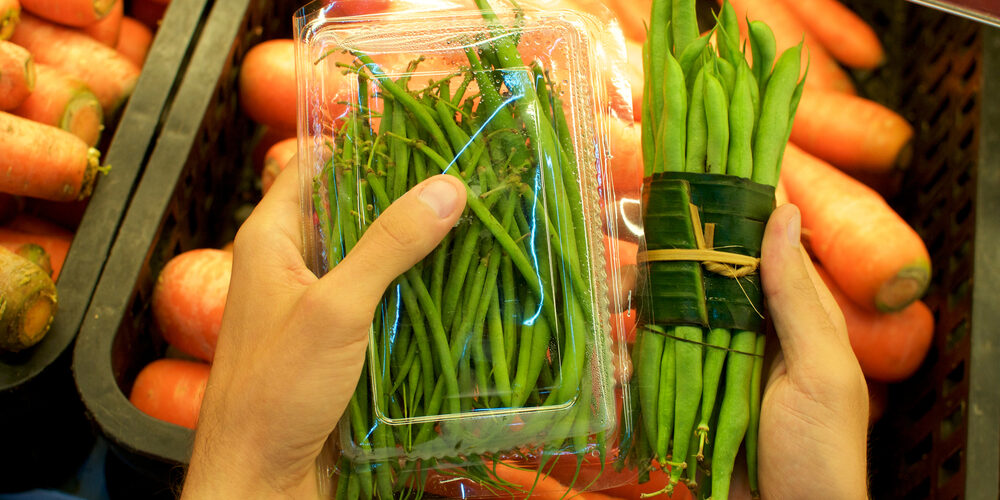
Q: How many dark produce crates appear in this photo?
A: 2